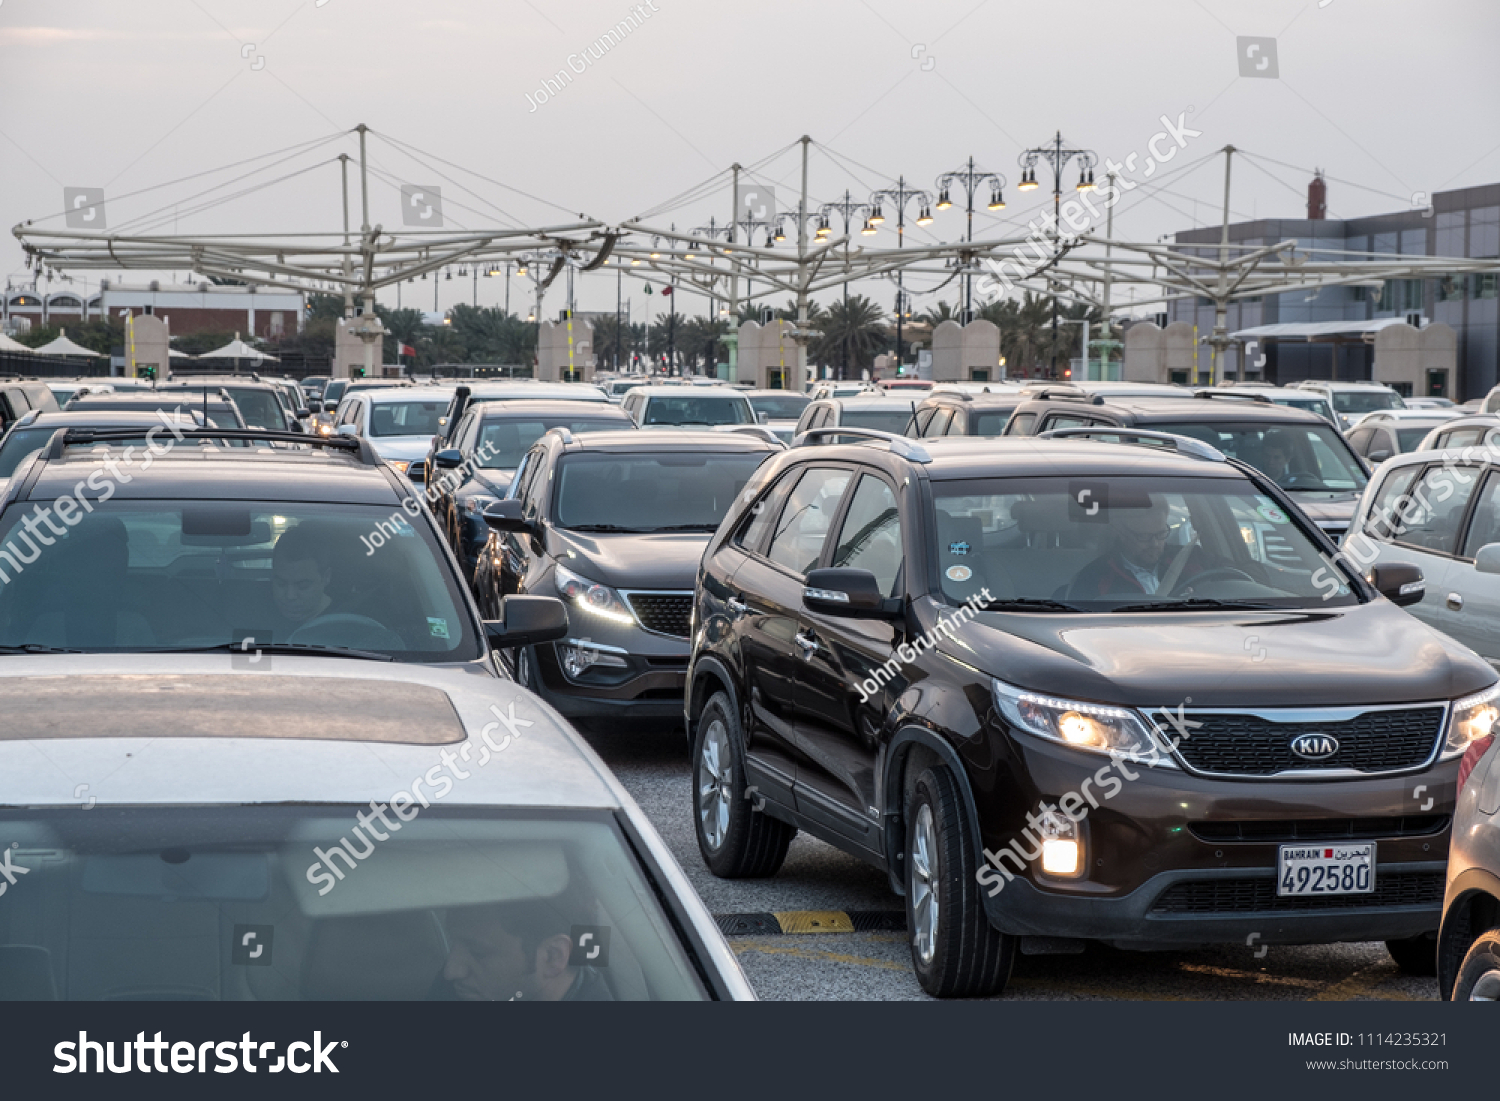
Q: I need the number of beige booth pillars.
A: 7